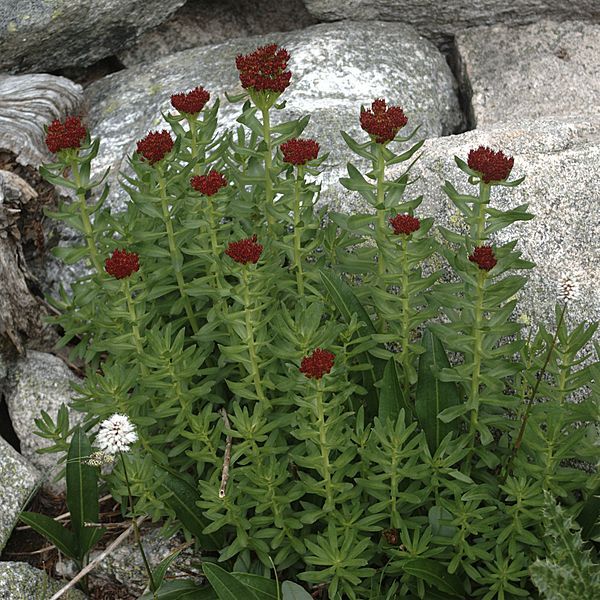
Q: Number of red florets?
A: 13